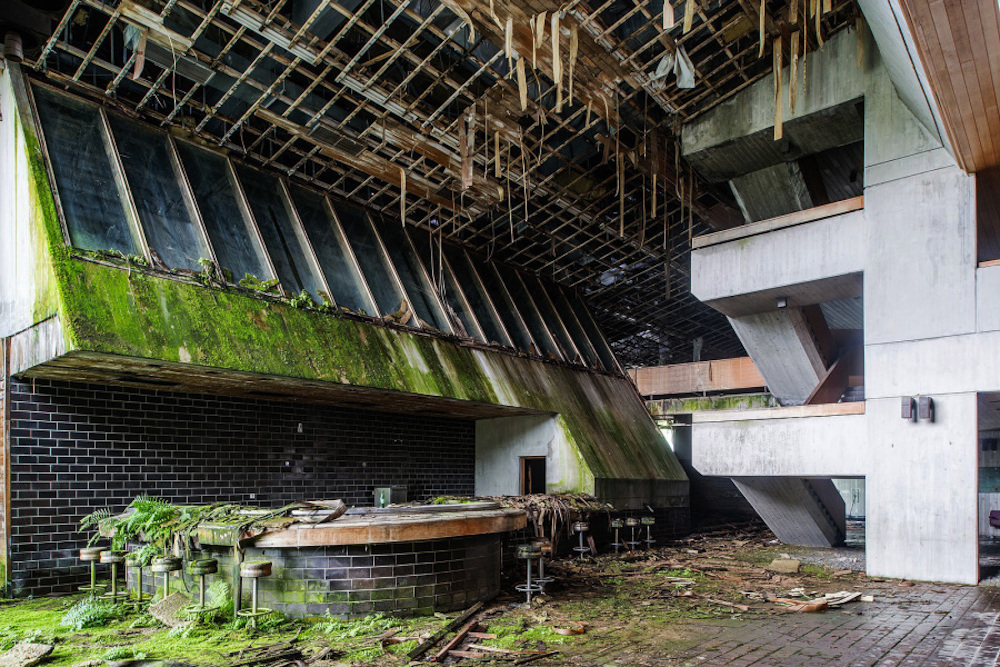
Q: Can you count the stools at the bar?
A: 12